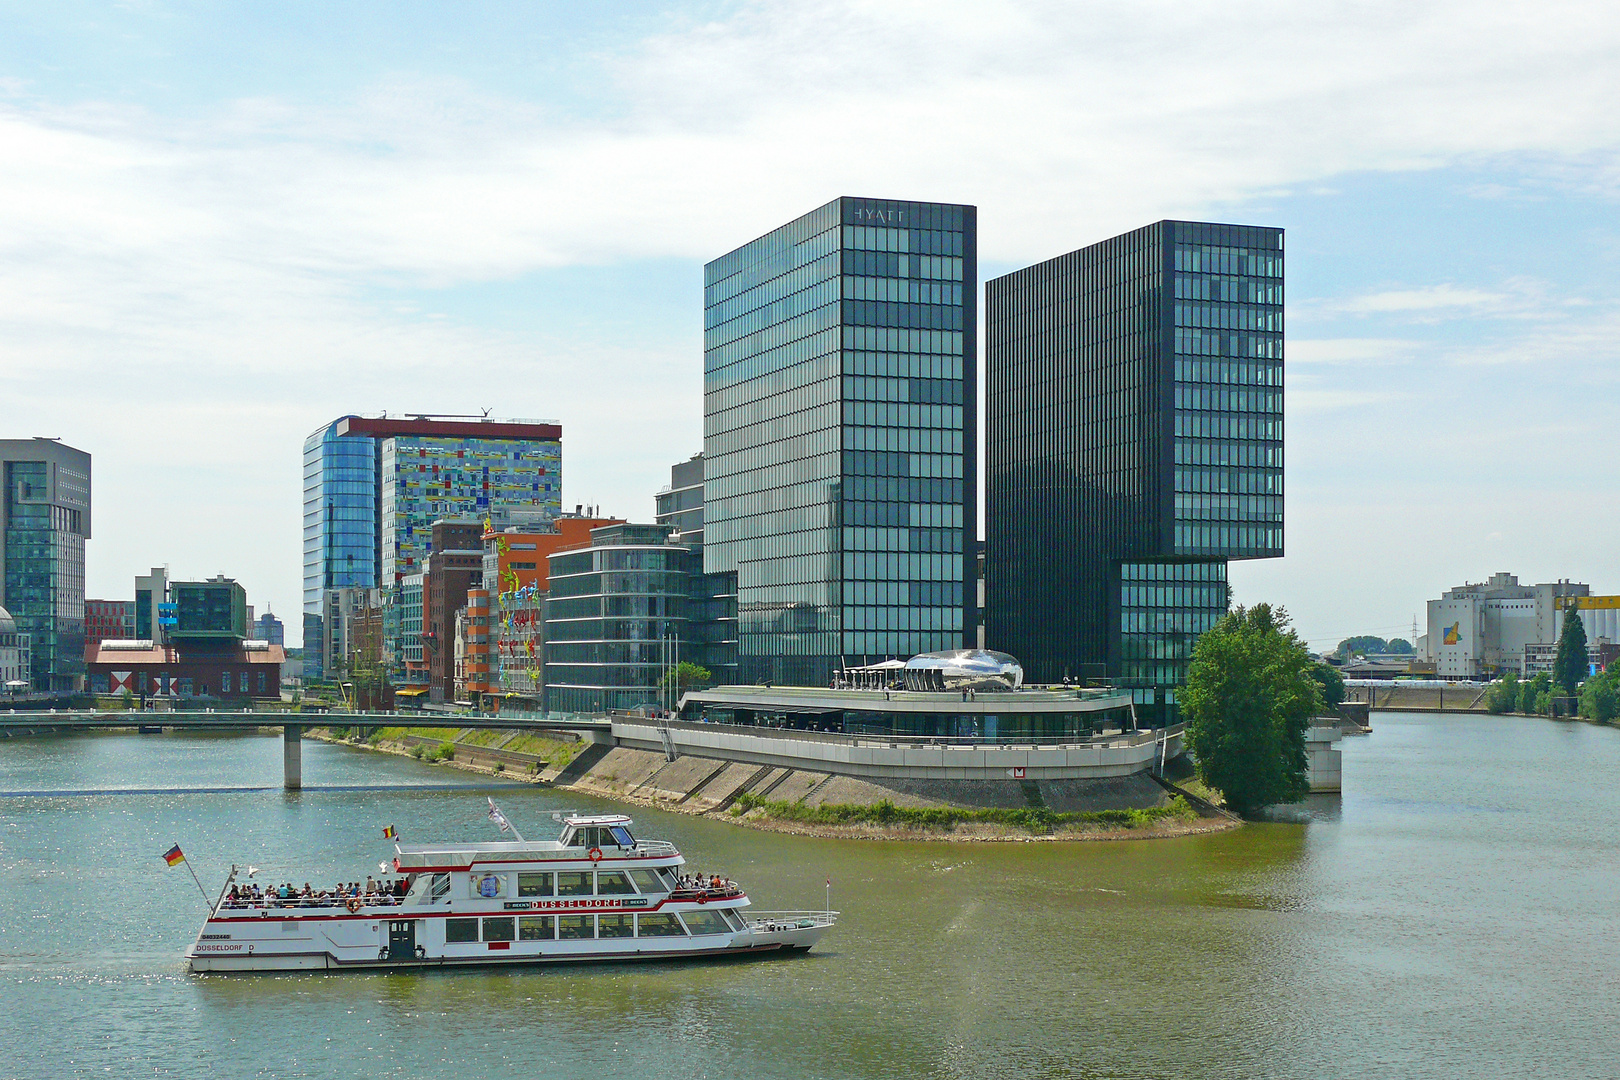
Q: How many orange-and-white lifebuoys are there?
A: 3